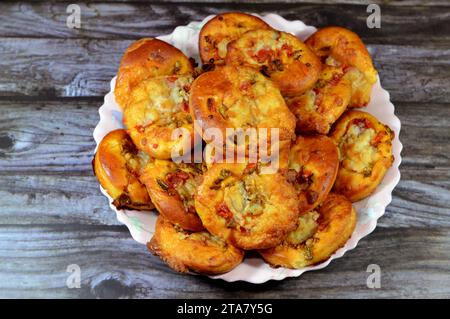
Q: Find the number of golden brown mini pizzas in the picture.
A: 14